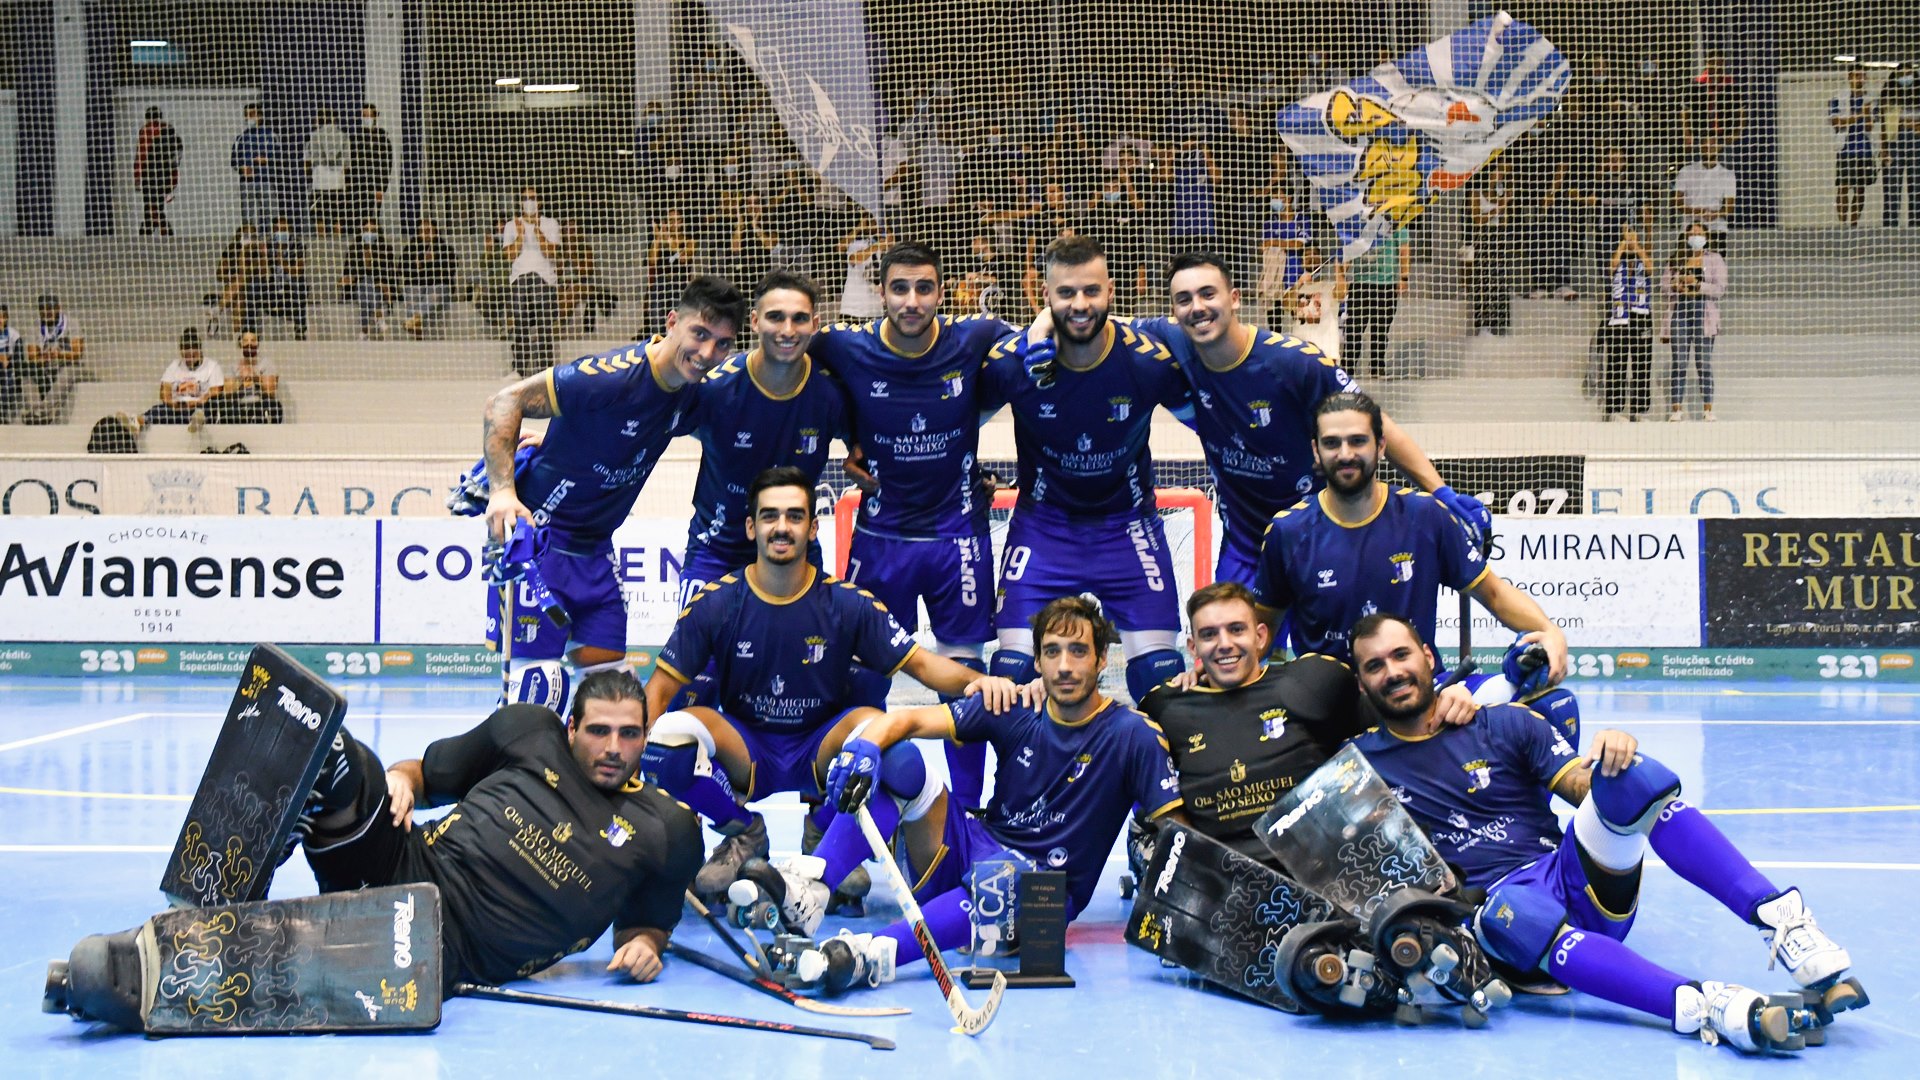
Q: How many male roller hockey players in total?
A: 11